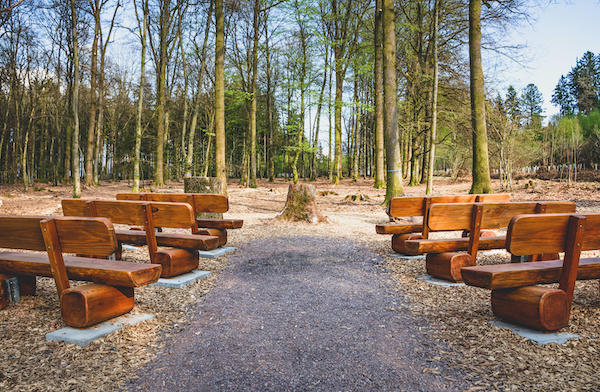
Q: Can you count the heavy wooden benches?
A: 6